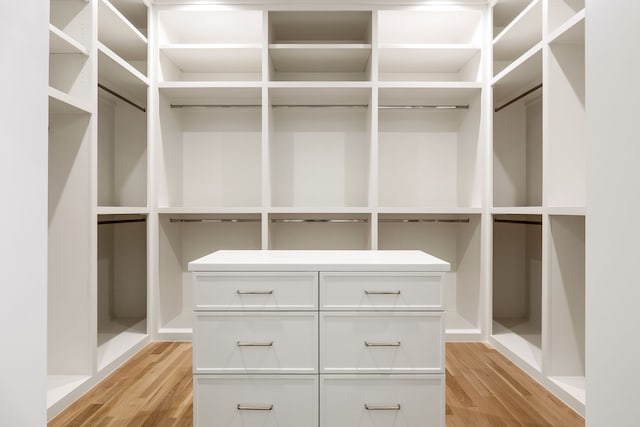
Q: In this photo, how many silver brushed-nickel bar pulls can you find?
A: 6